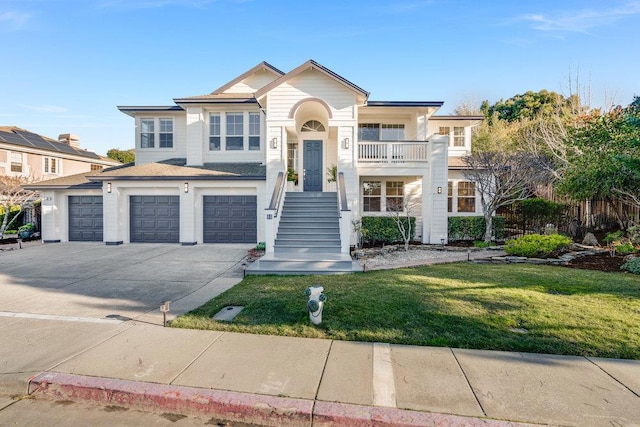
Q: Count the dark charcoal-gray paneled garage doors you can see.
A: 3